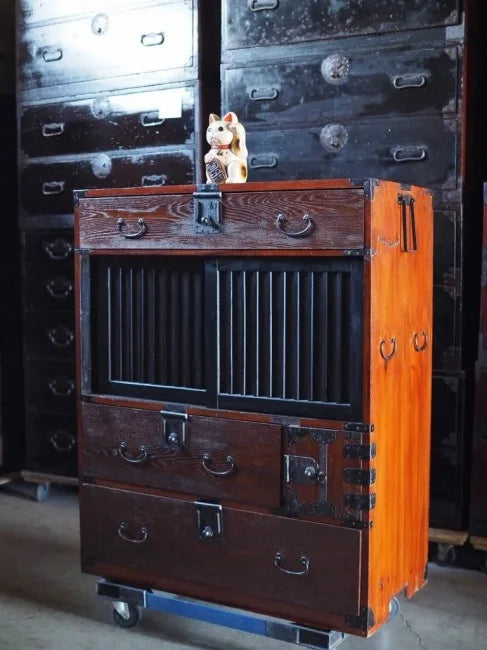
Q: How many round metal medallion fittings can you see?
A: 5